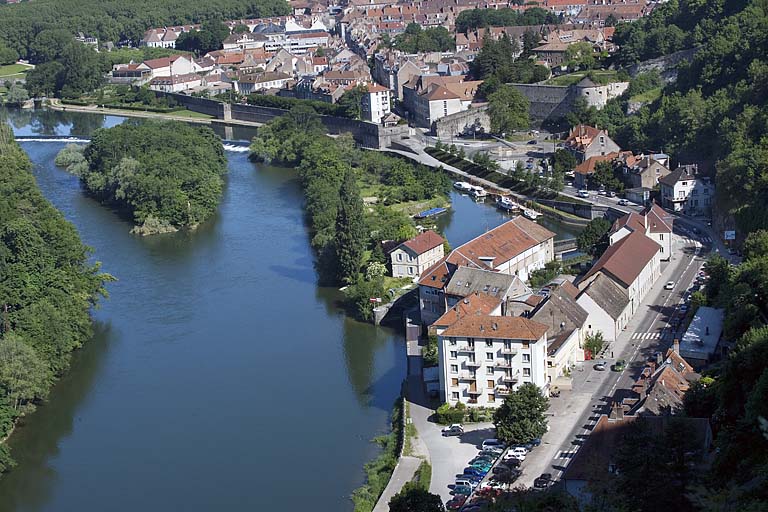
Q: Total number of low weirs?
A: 2